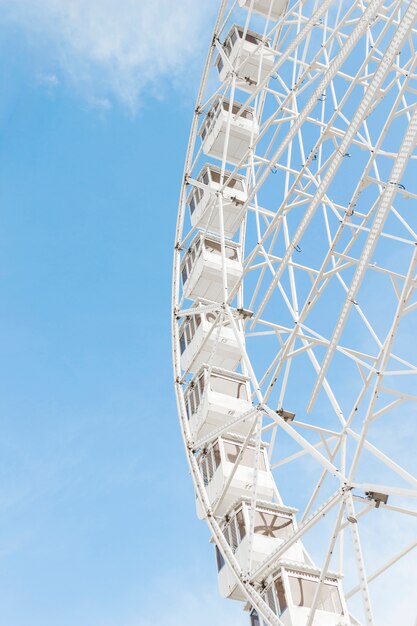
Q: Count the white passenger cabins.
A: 10